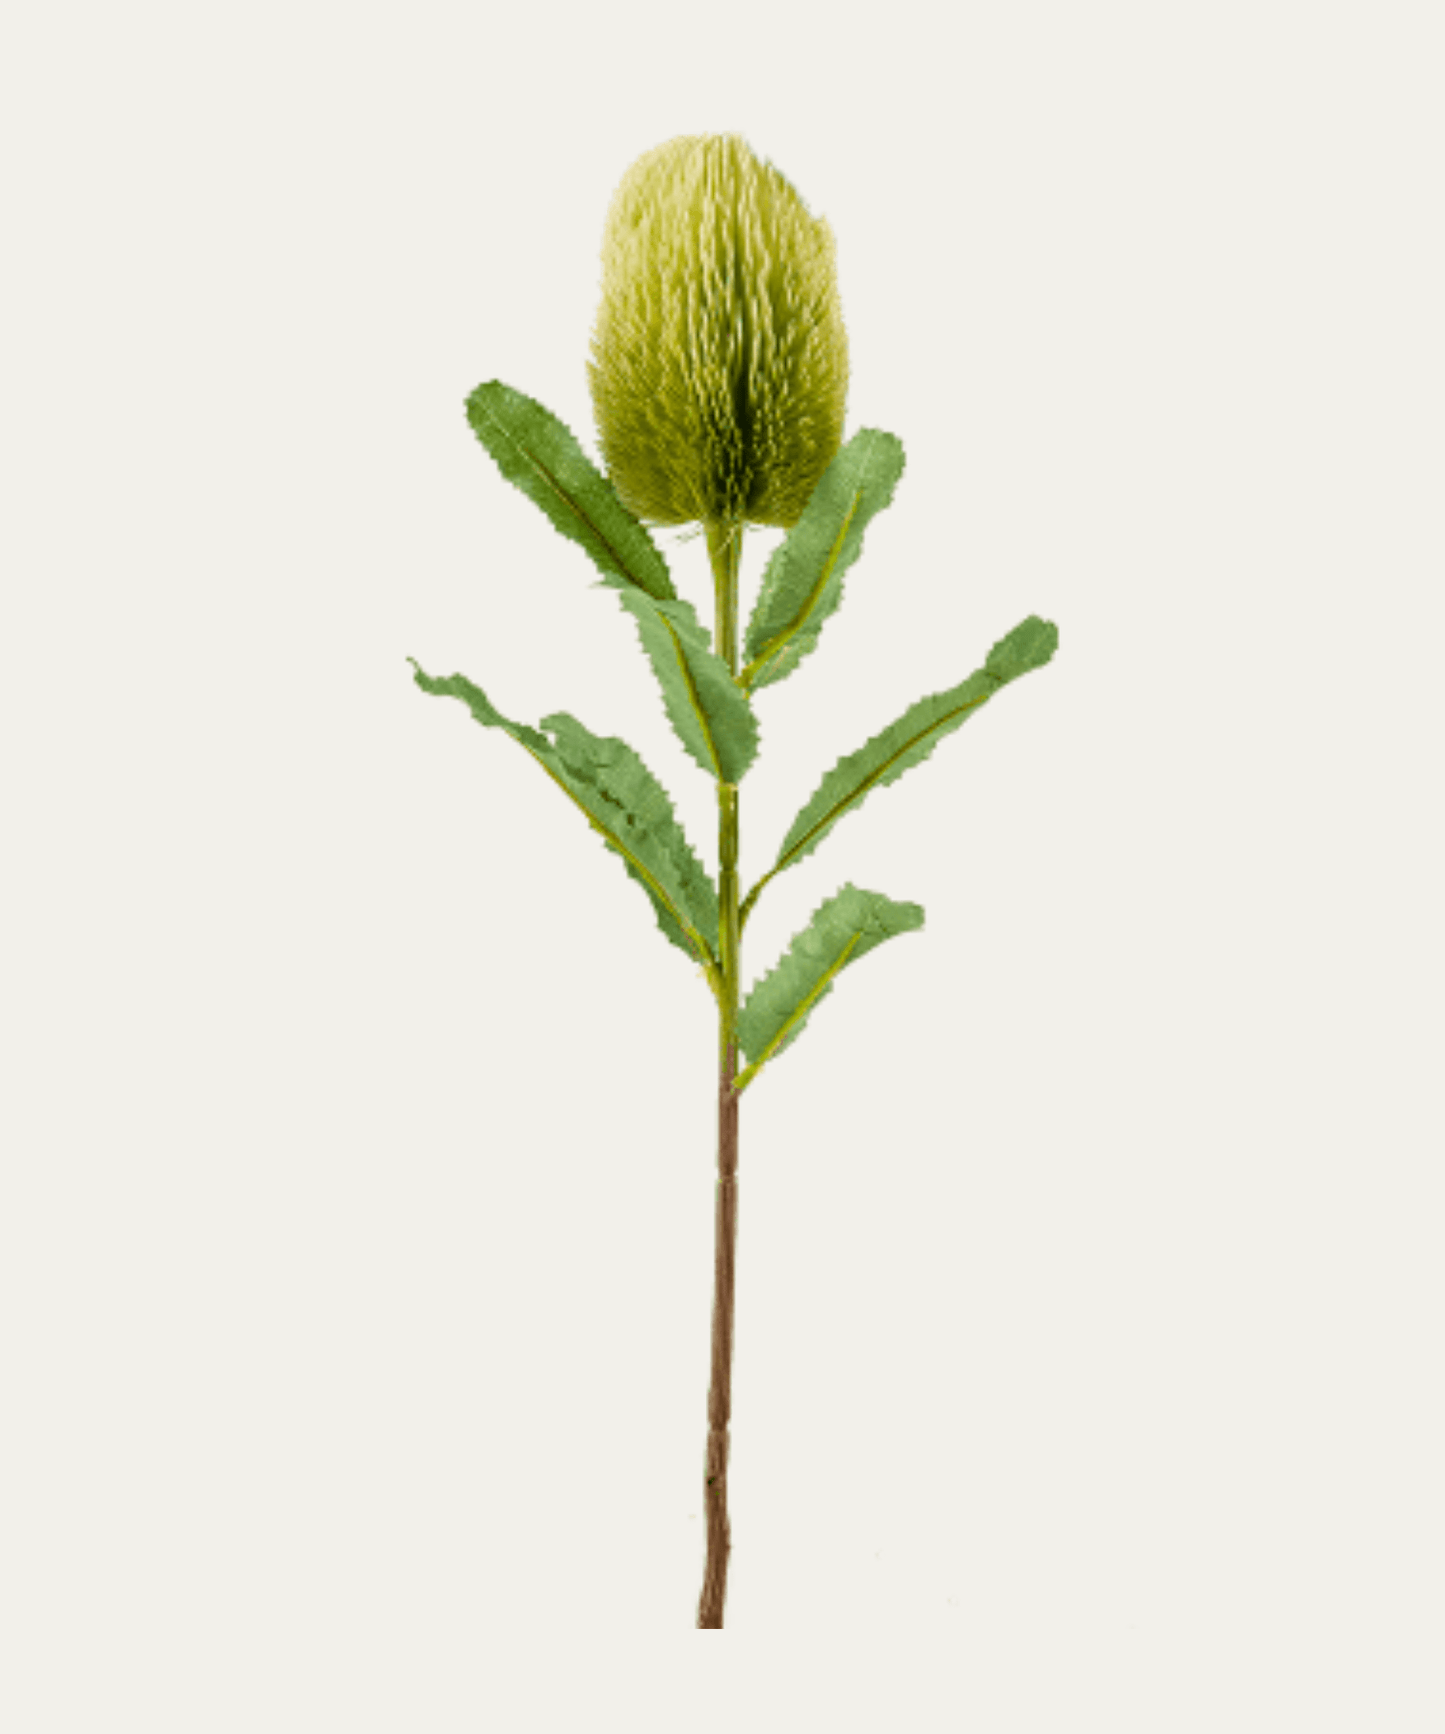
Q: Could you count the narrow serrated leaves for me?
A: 6